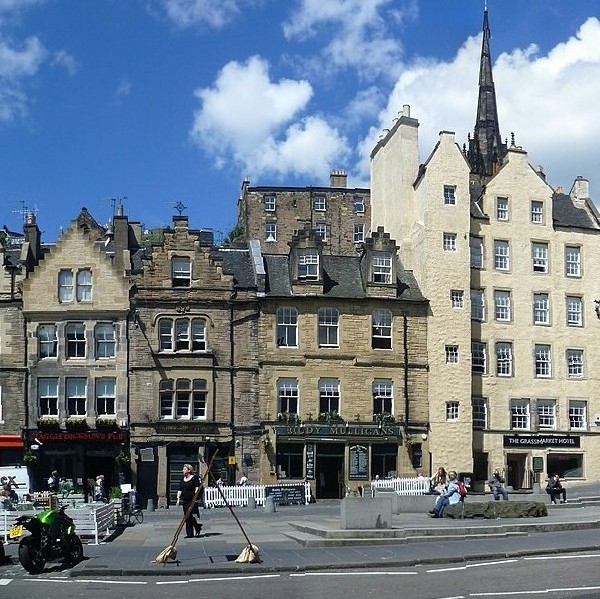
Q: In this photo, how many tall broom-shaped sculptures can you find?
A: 2